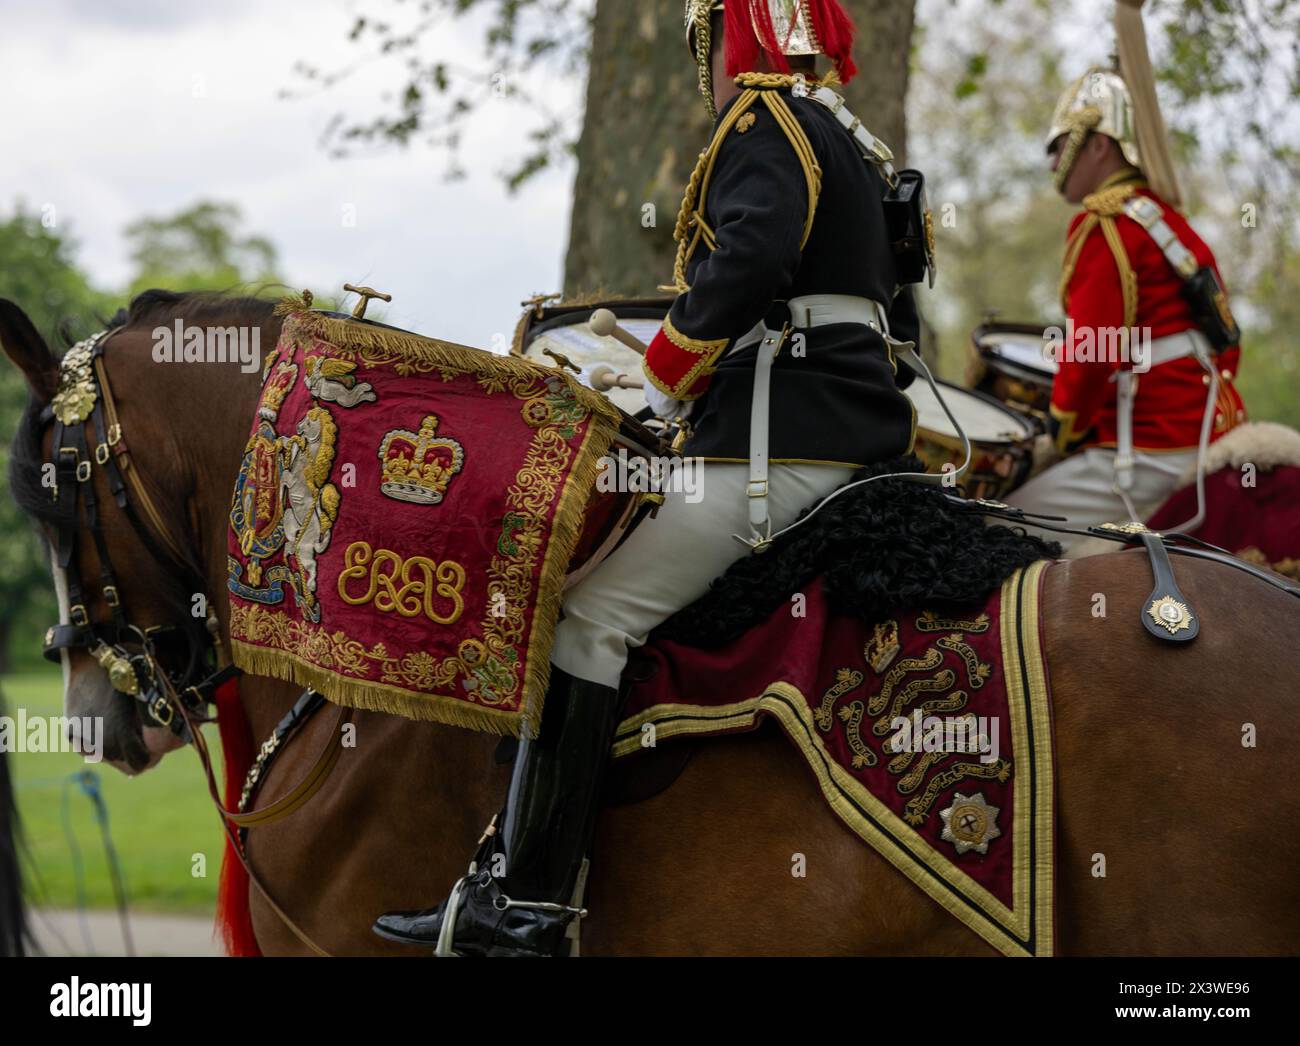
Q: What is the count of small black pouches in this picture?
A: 2